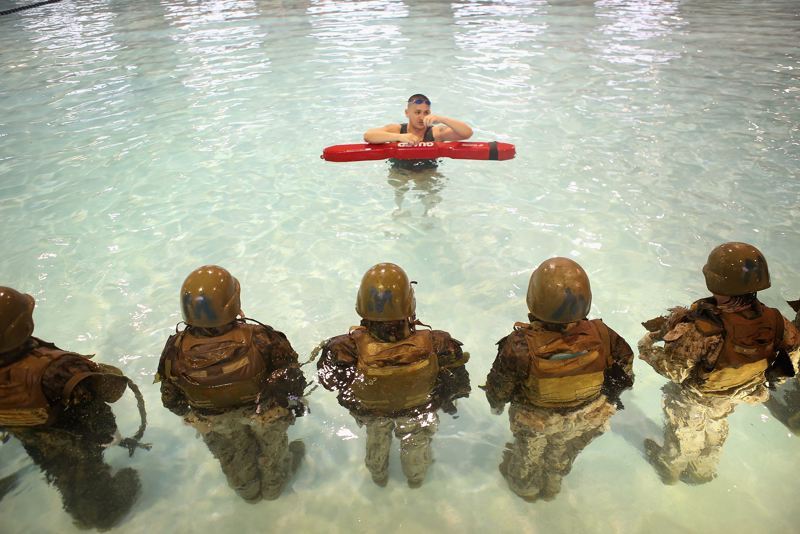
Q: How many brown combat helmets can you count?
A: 5